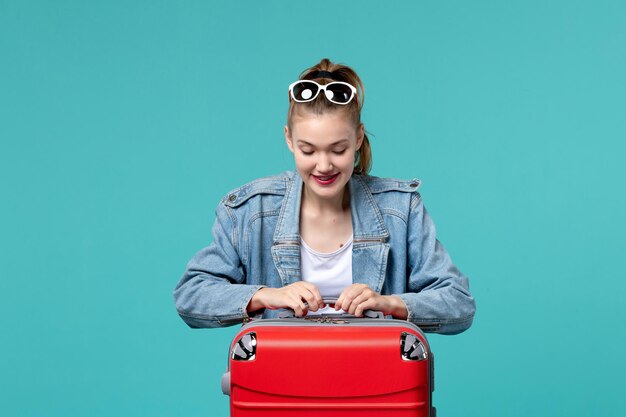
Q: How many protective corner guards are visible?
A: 2